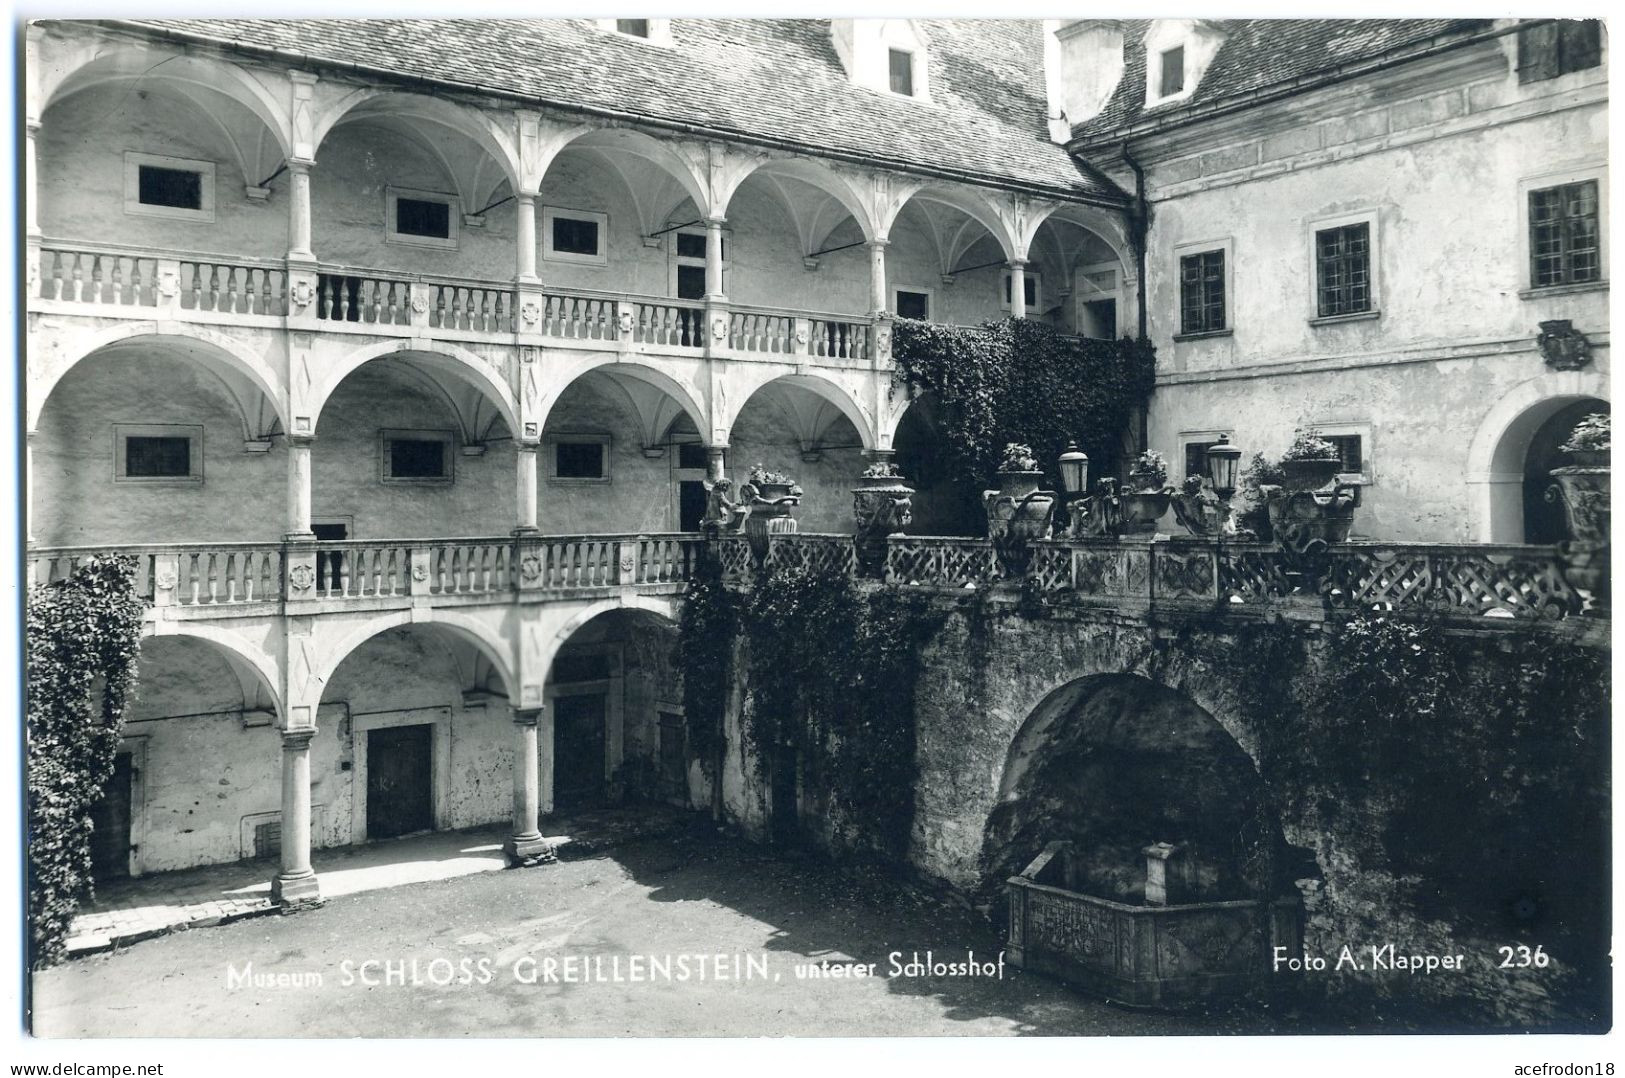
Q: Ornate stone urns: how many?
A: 6